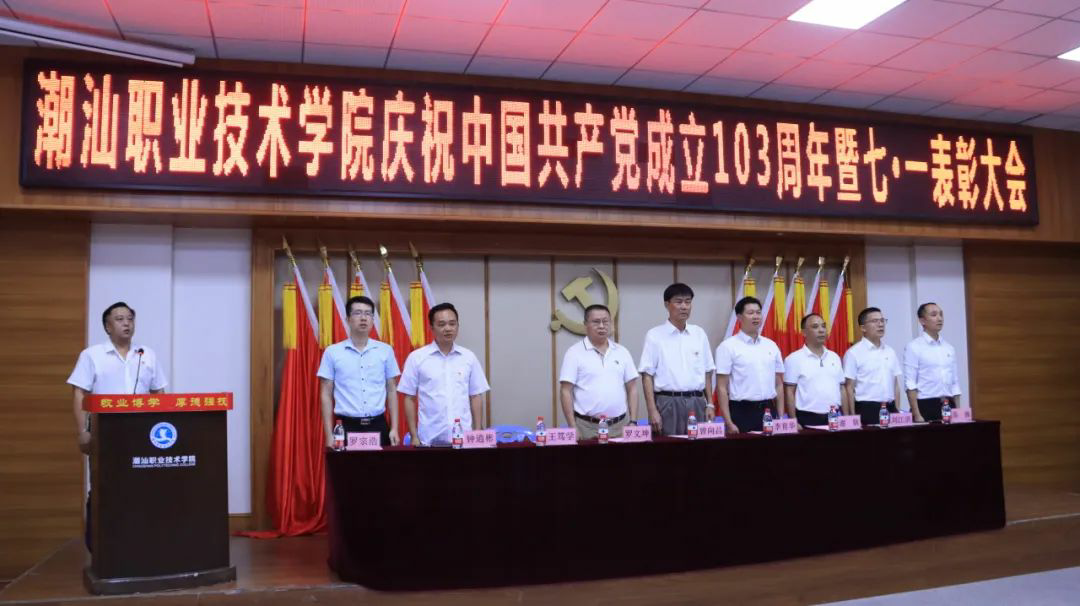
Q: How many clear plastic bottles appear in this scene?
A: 9